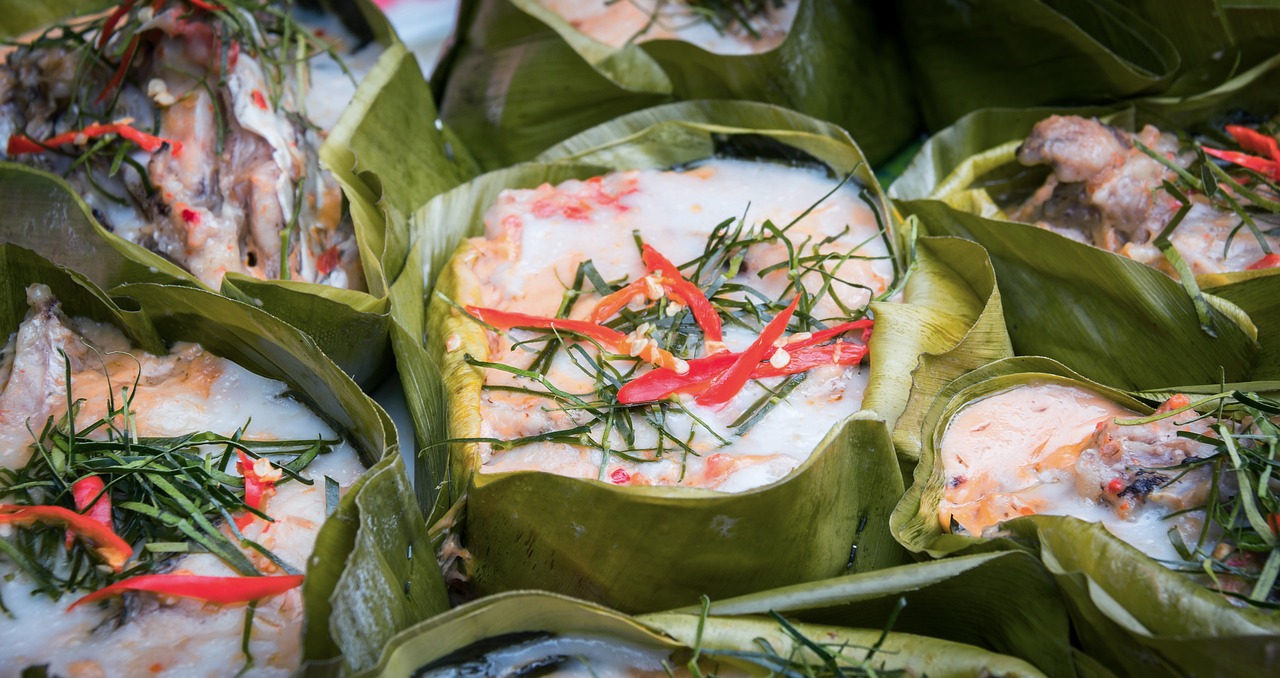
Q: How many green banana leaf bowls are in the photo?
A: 8